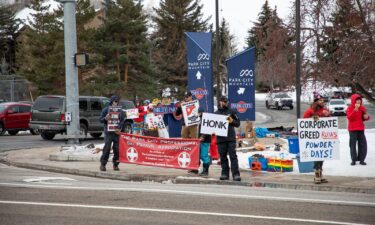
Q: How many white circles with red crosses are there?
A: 2